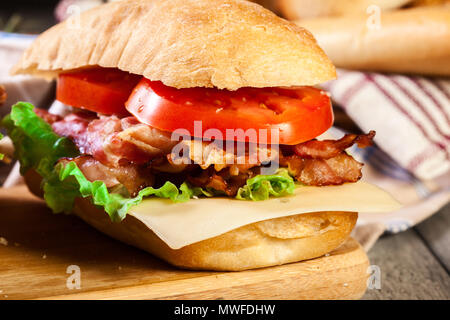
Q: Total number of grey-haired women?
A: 0